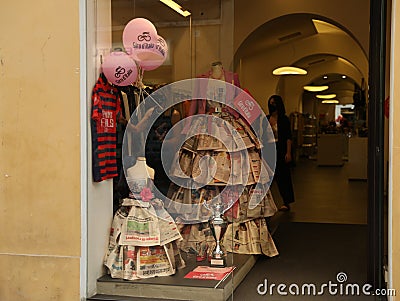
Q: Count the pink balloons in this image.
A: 3